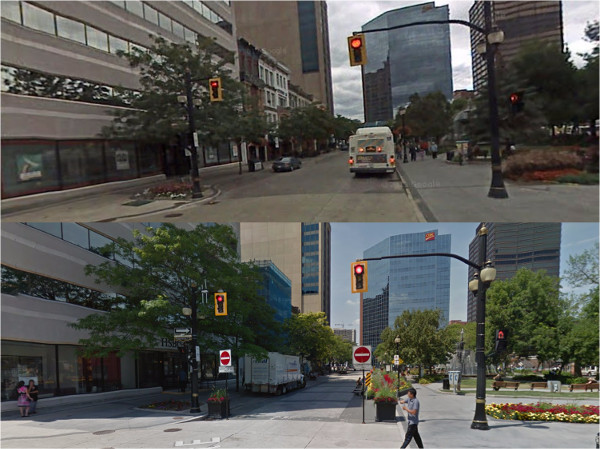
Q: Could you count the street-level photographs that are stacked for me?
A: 2